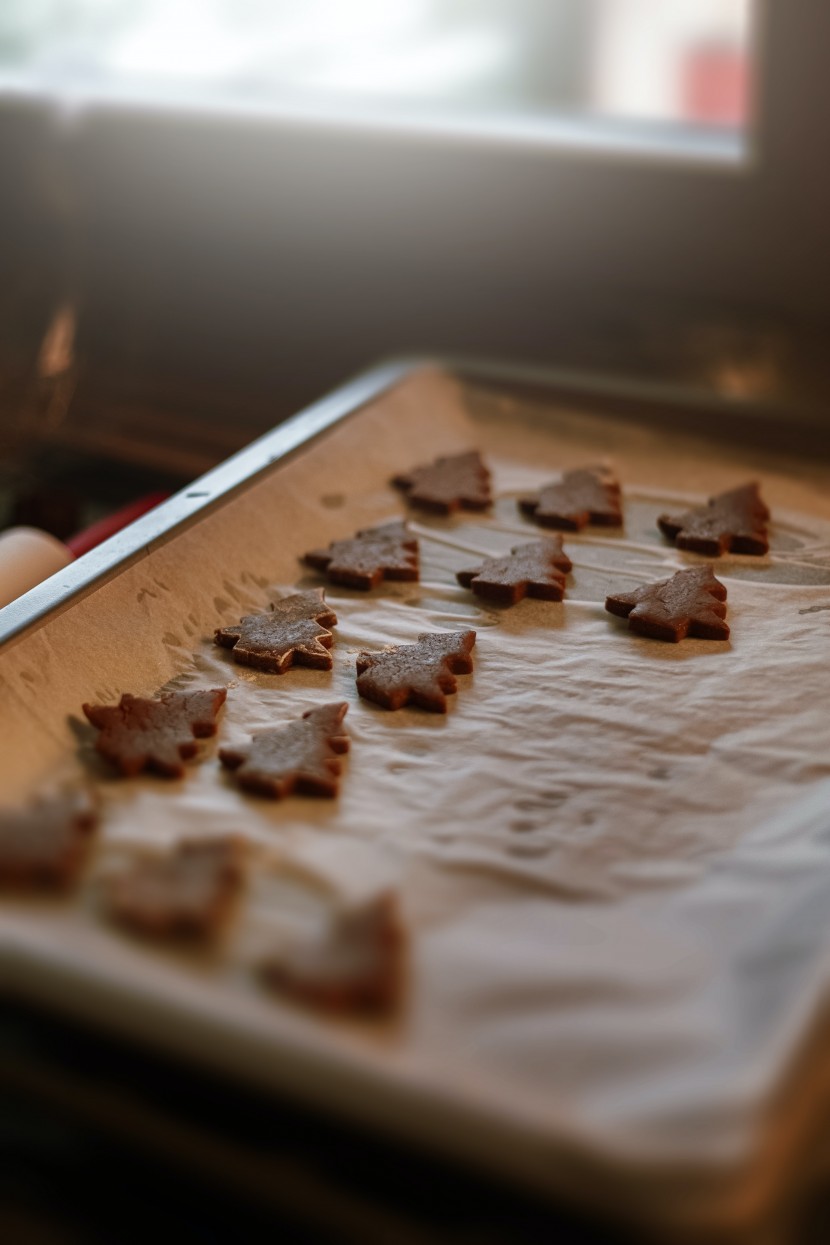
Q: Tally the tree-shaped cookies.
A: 13